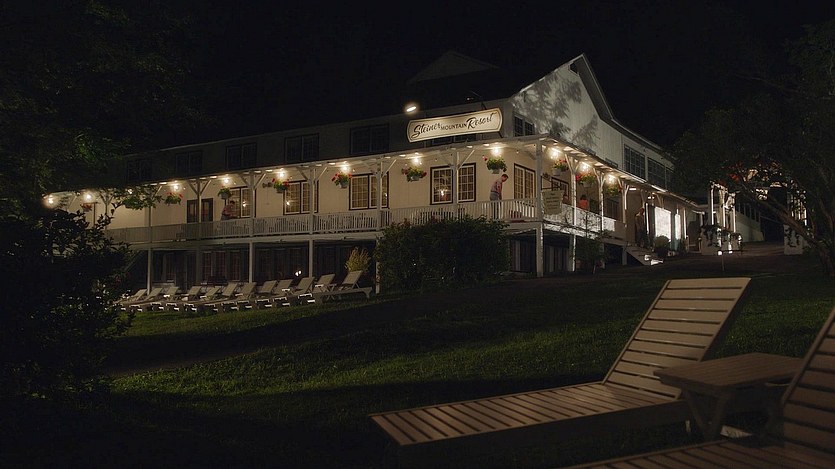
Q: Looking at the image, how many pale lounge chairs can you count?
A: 14